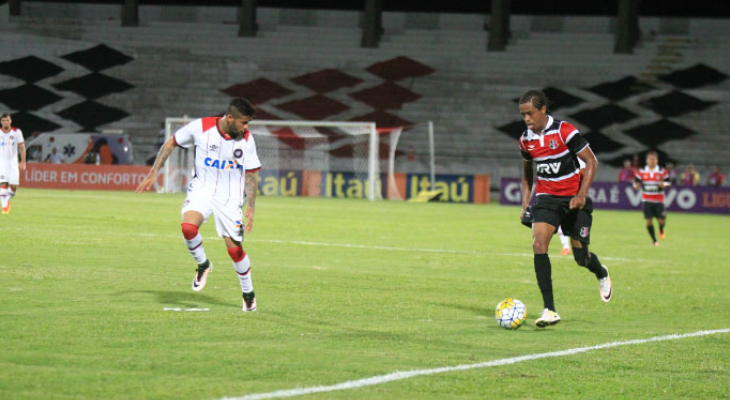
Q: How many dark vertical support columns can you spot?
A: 6